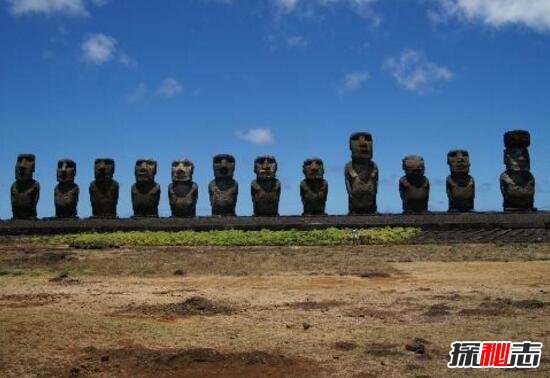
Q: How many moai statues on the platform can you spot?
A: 12